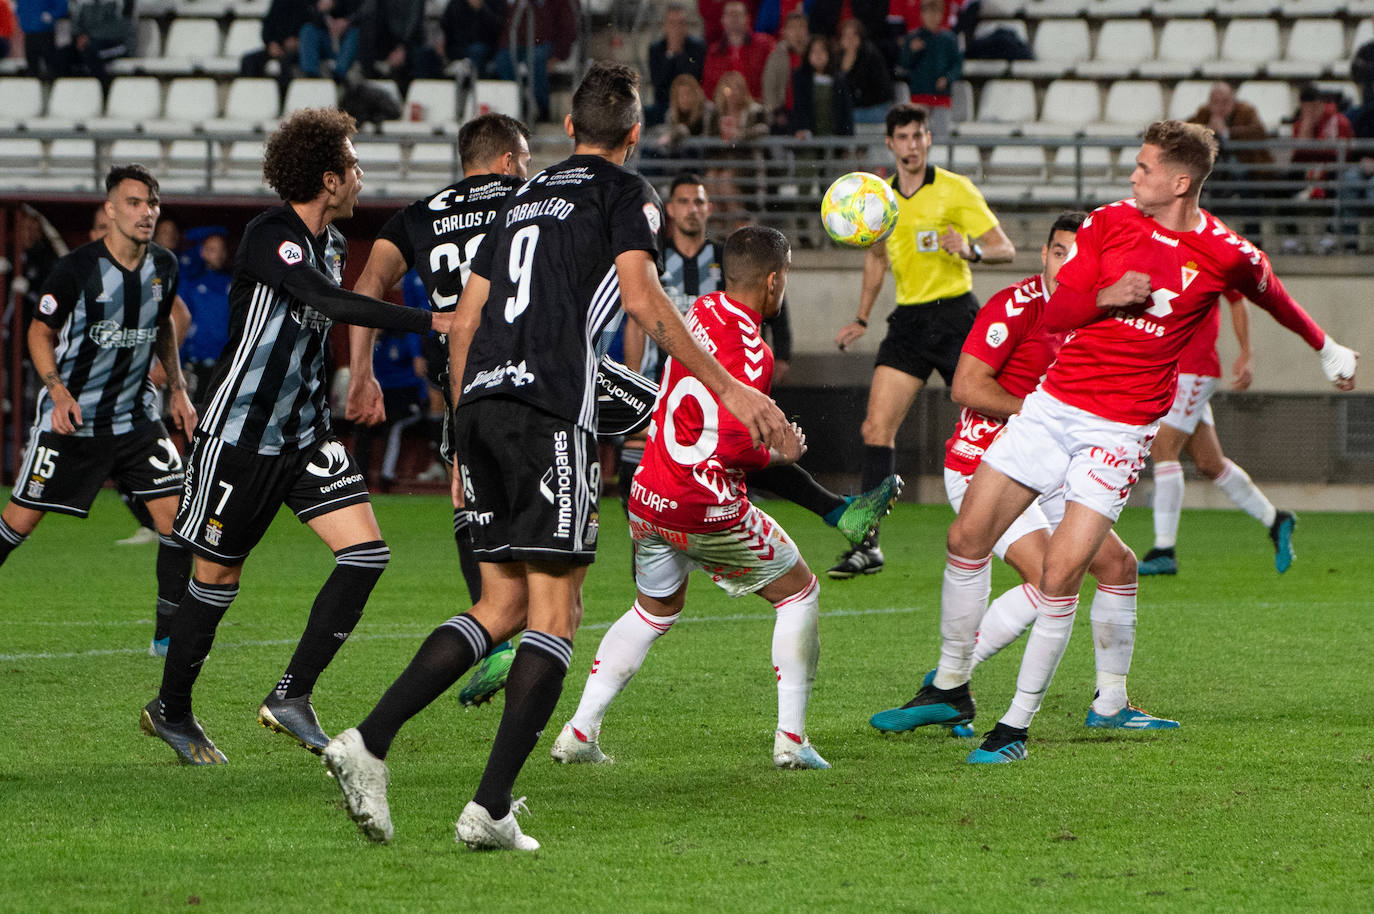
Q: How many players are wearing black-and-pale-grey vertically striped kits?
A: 5